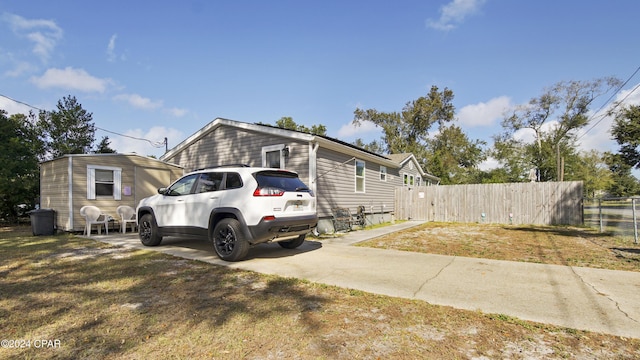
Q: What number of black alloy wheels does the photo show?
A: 2